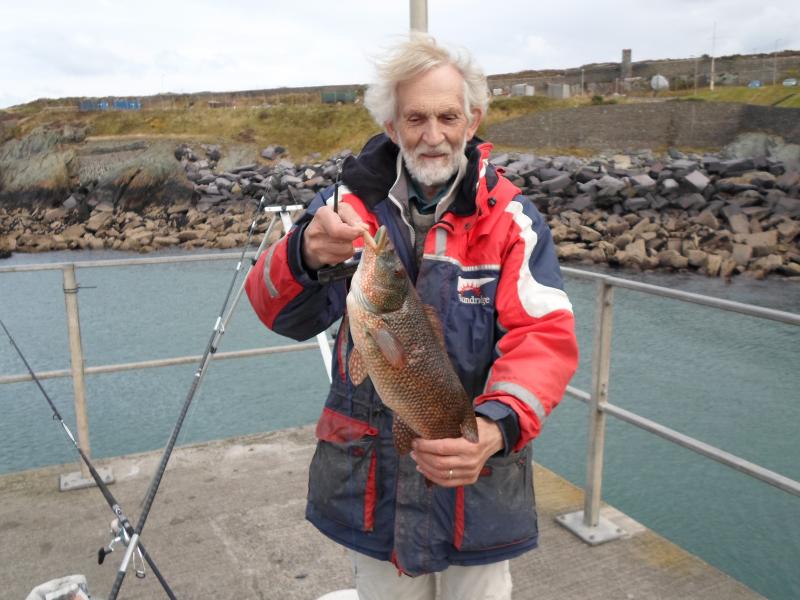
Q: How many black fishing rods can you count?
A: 2